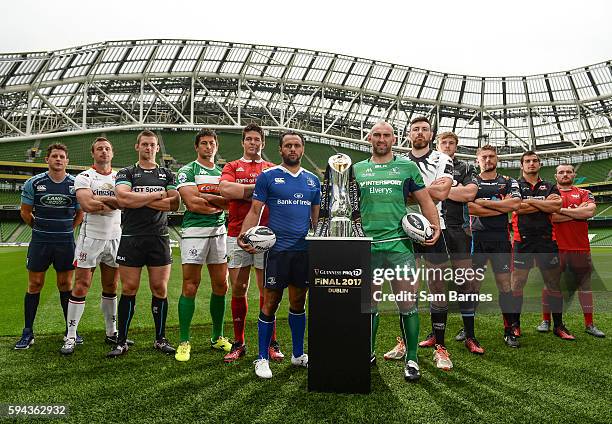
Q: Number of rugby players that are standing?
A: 12